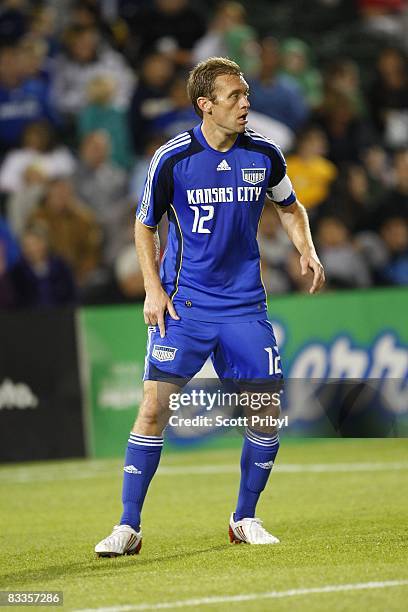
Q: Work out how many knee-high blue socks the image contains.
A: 2